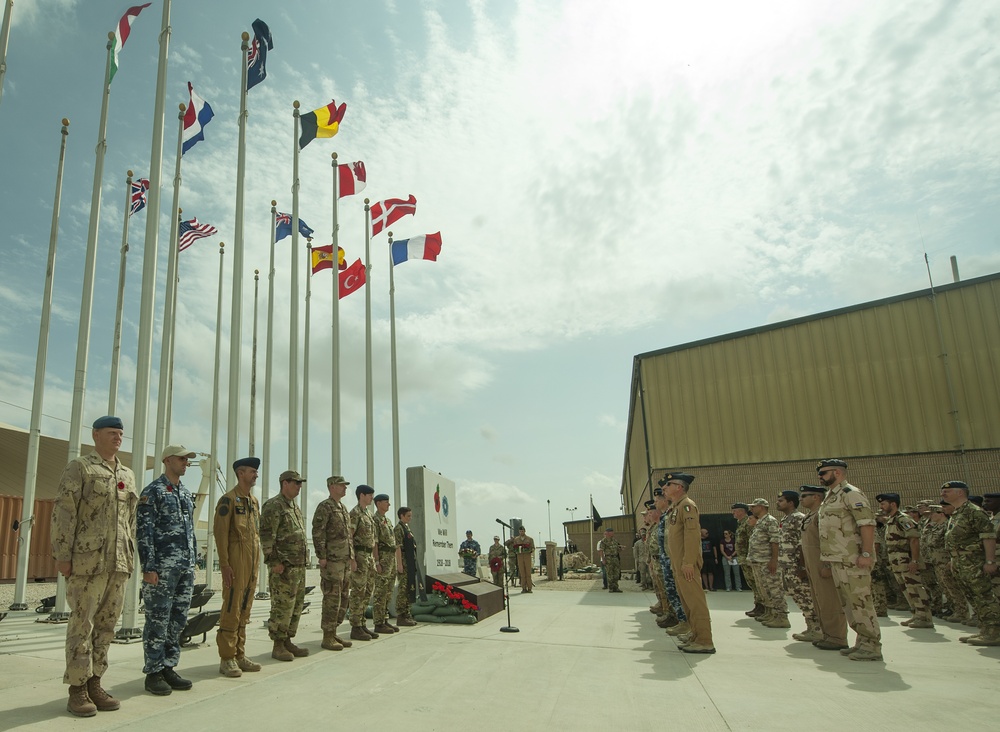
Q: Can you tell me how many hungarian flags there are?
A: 0